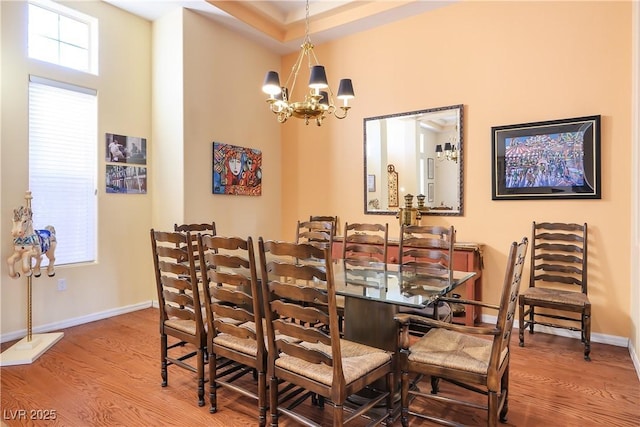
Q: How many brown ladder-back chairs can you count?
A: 10